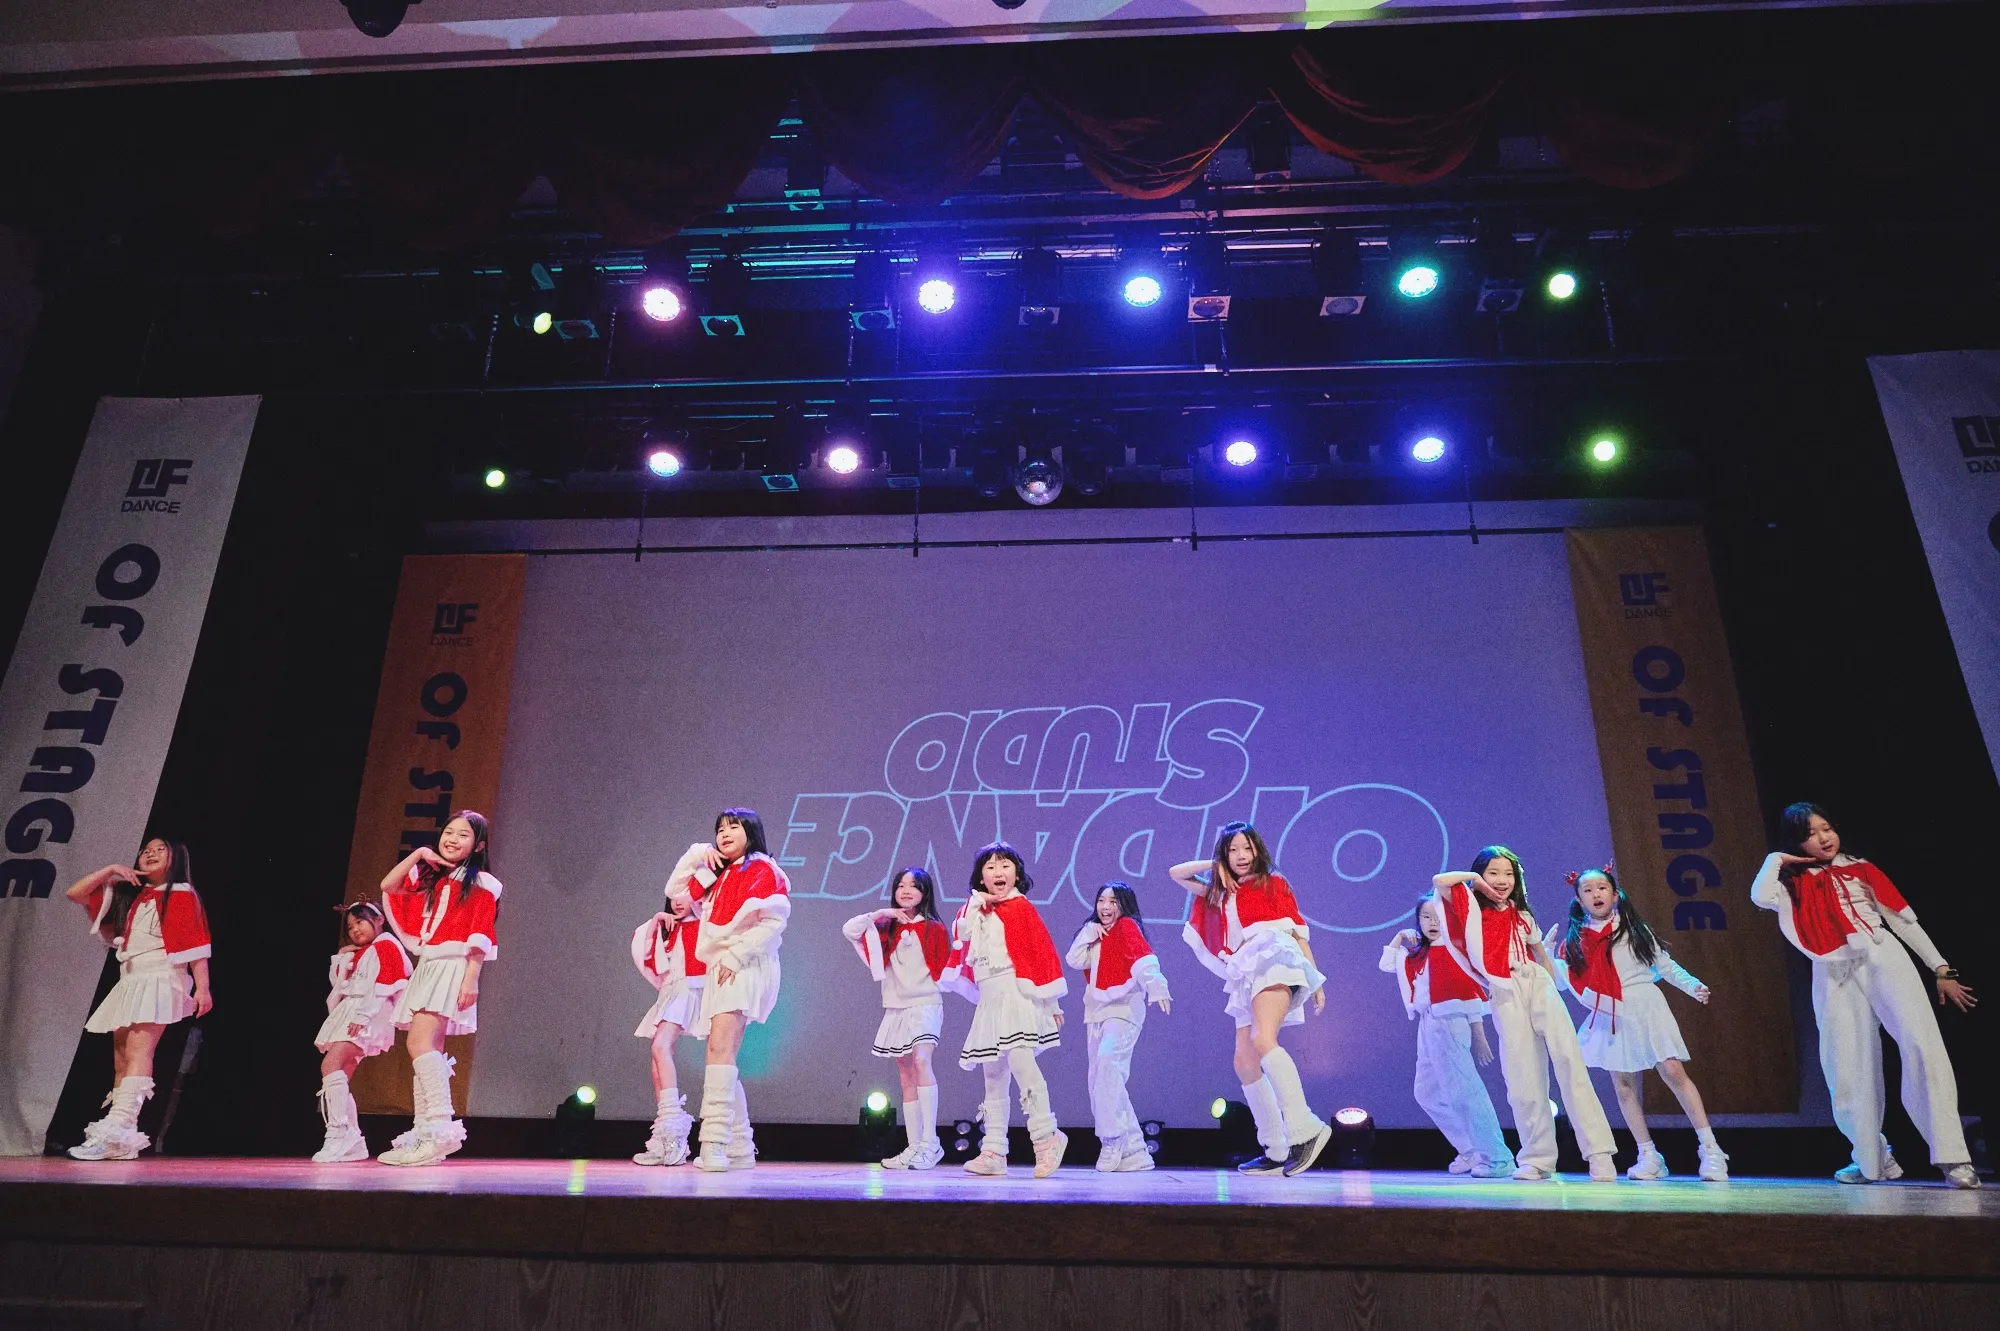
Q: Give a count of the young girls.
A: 13